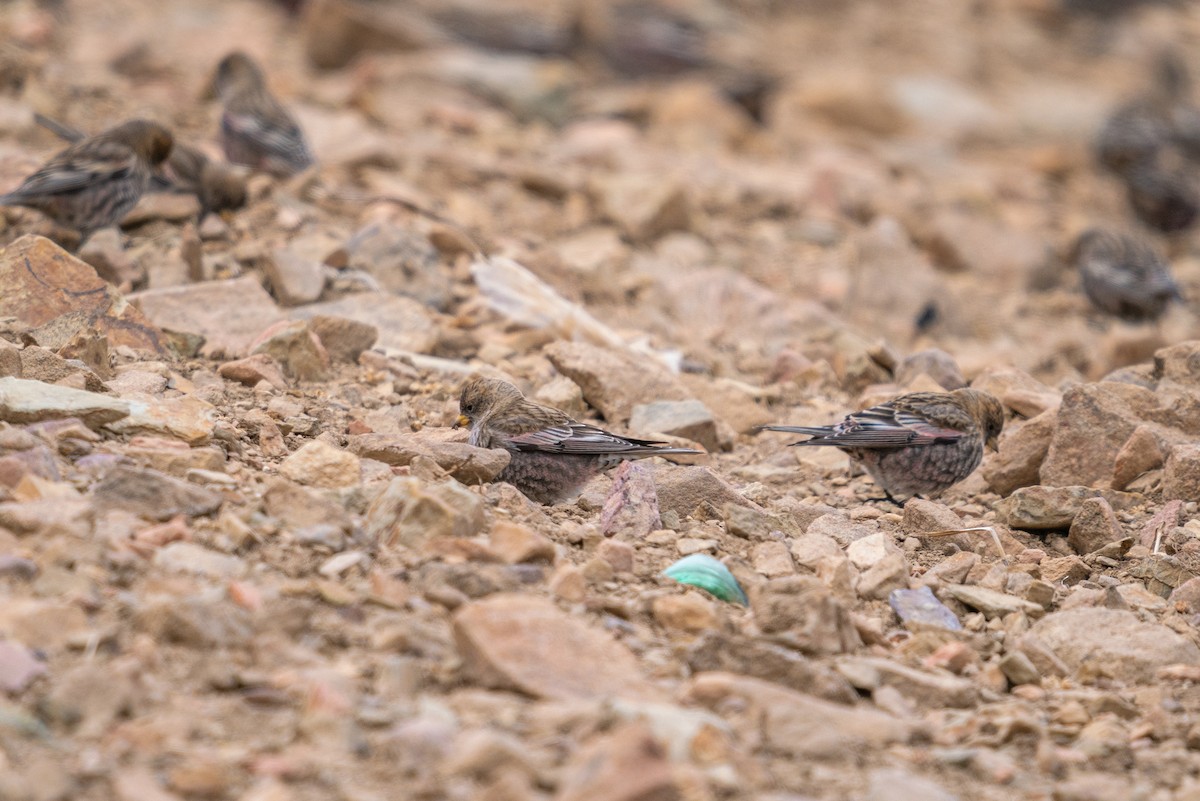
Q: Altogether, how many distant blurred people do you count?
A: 0